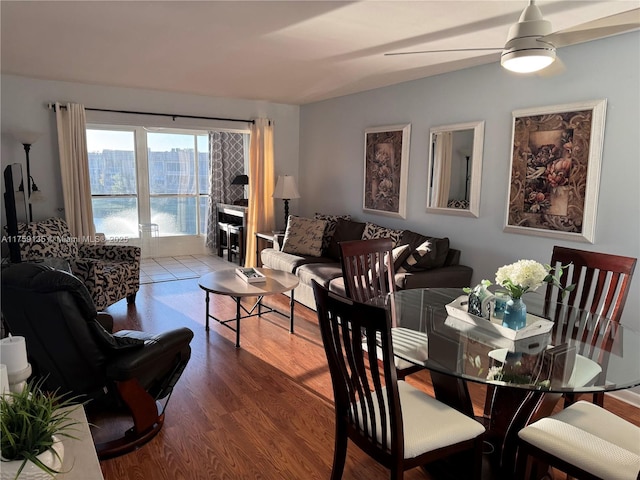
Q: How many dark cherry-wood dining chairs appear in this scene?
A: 4